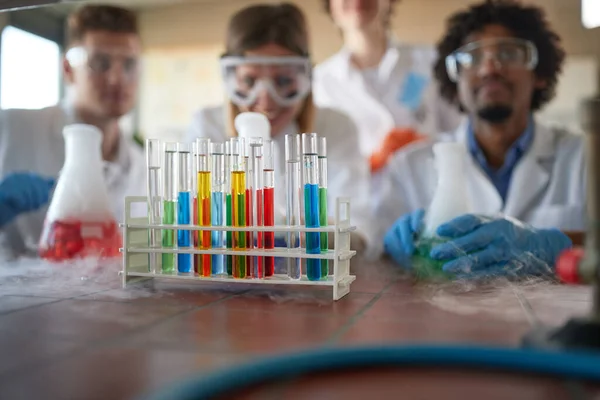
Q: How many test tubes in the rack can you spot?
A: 14